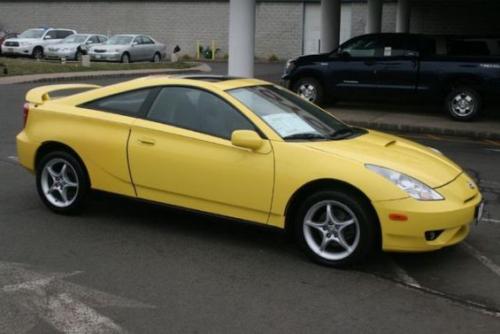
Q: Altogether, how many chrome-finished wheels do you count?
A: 4